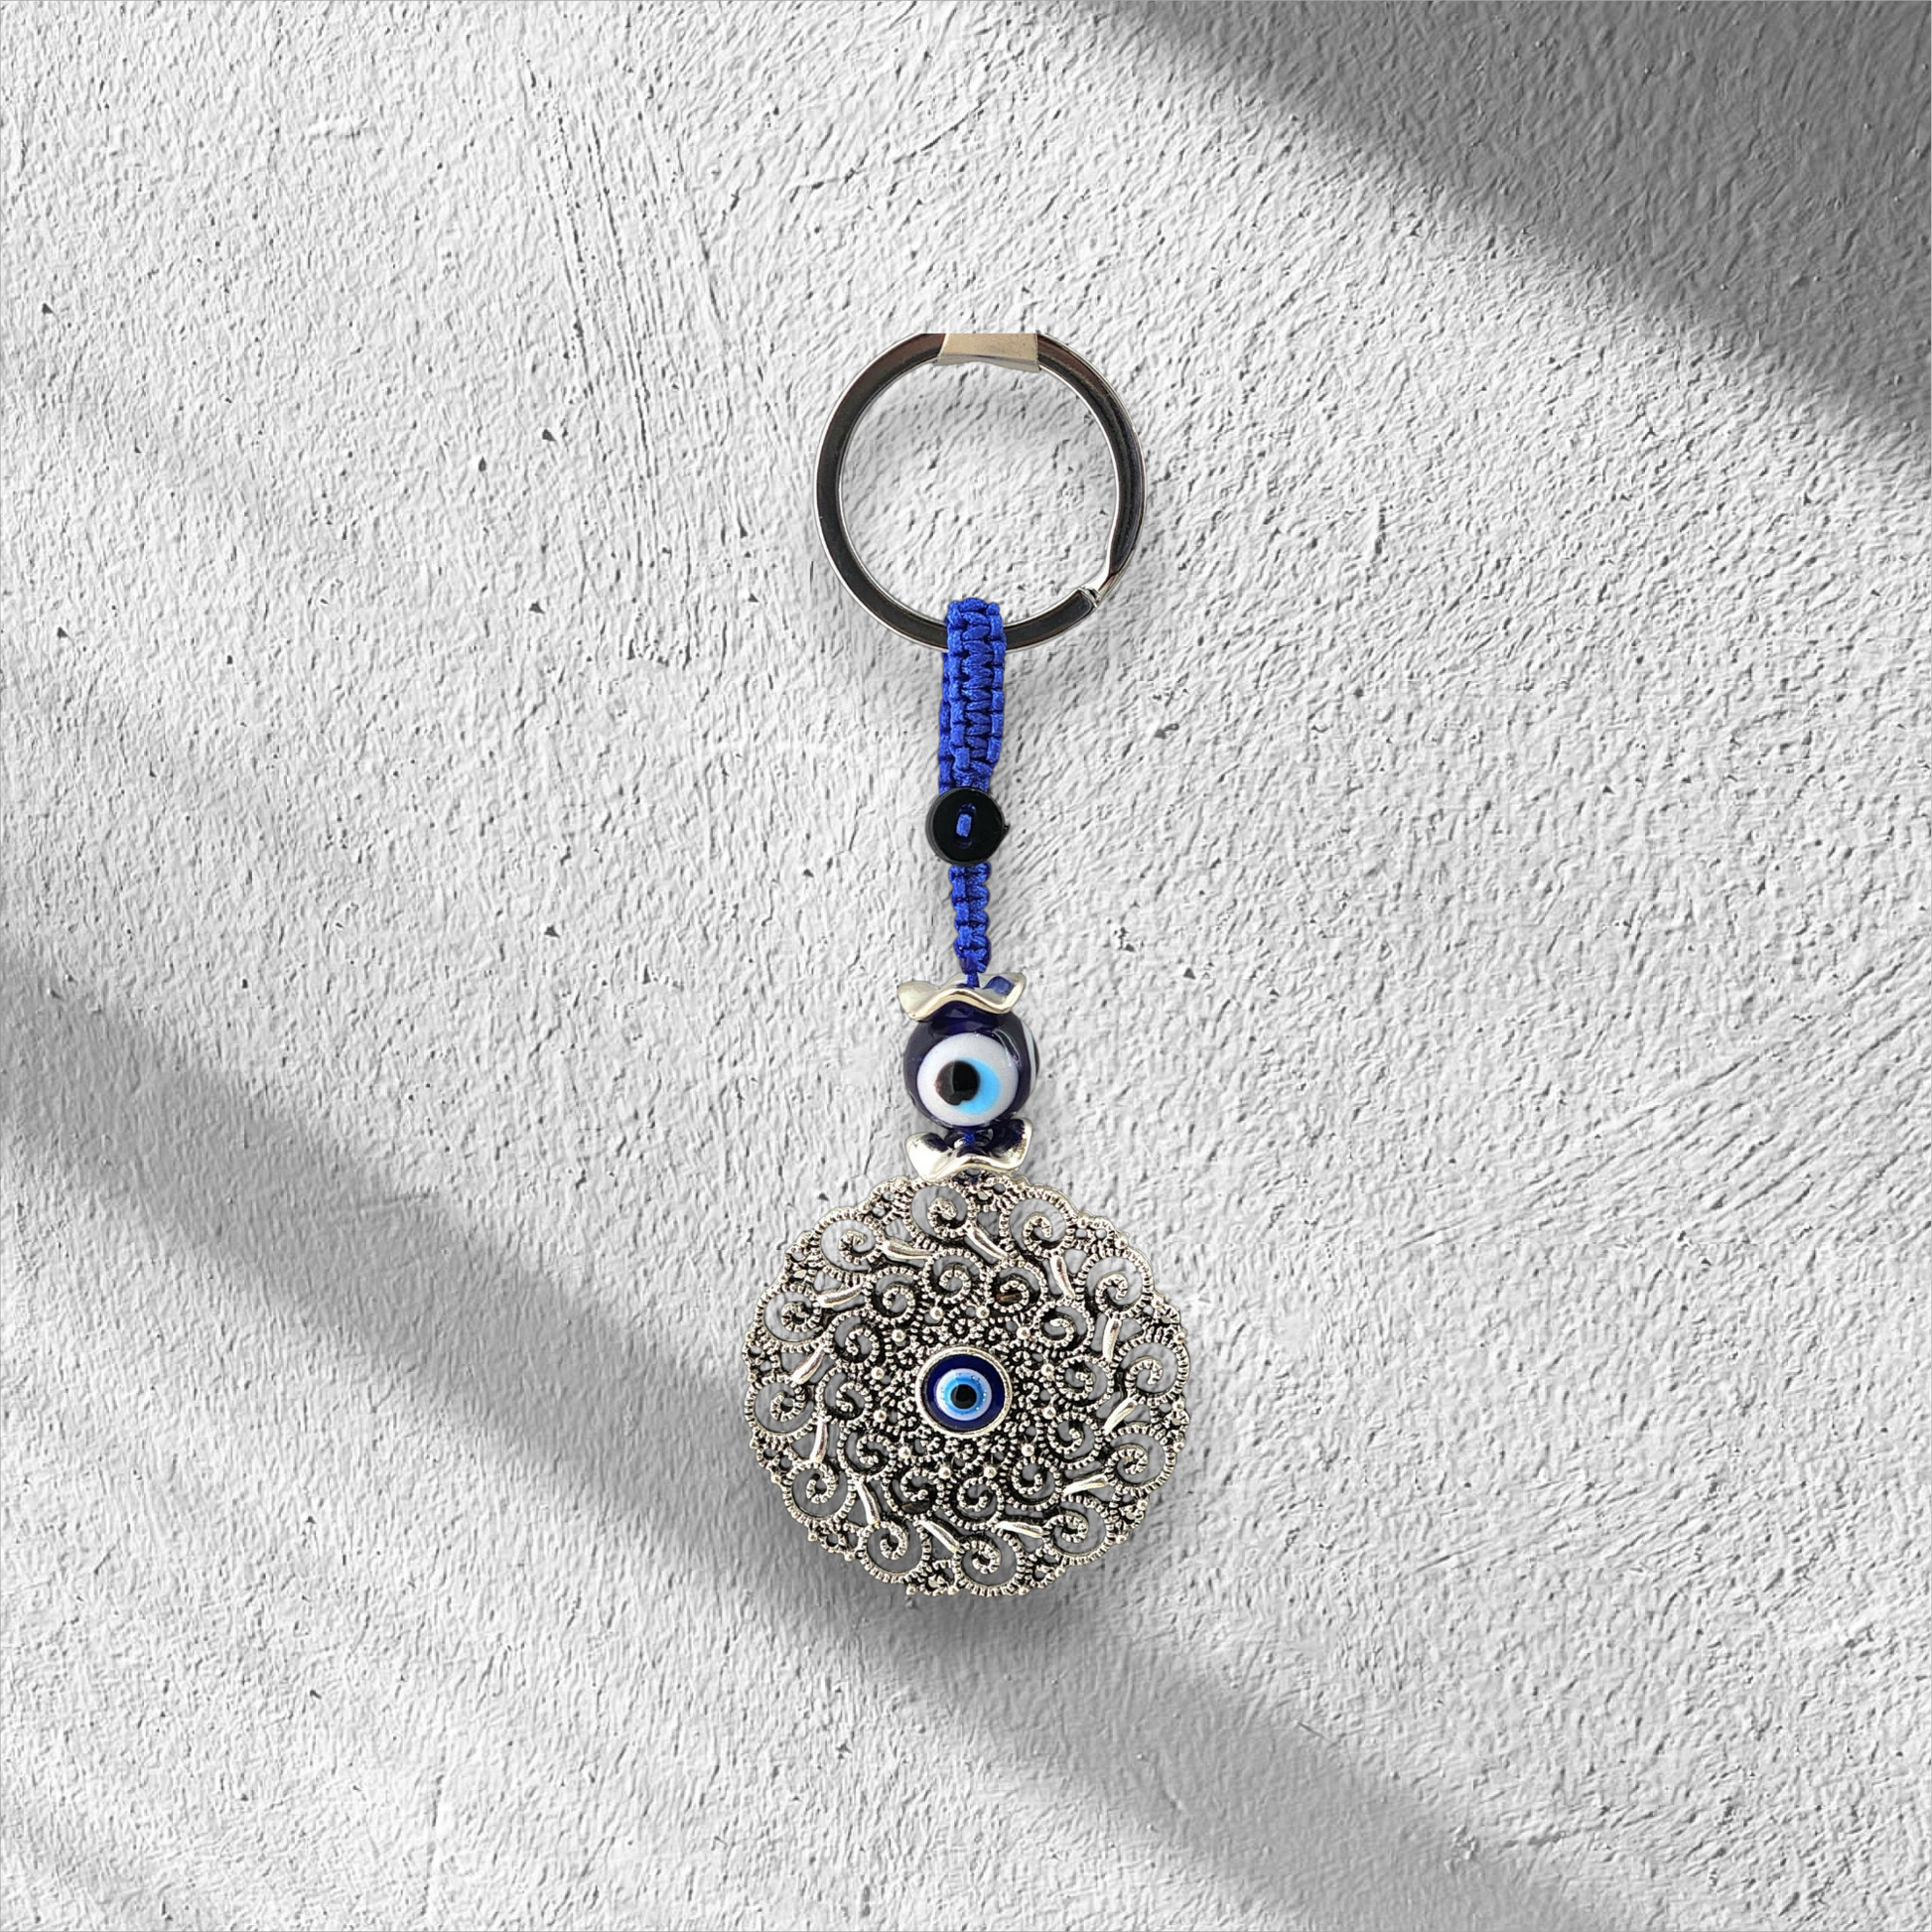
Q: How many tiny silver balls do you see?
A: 12